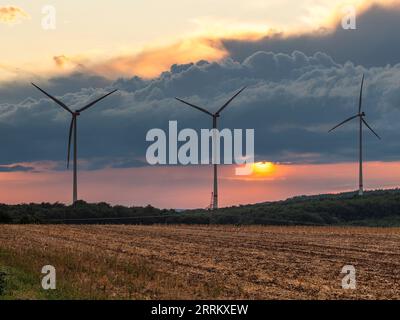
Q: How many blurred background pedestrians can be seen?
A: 0